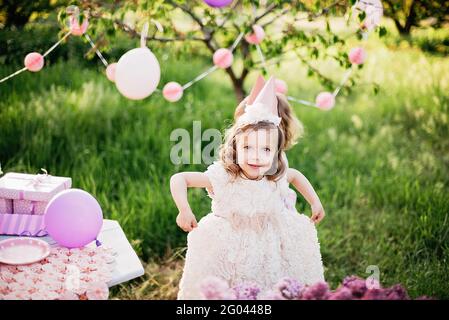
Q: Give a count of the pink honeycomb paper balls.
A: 9